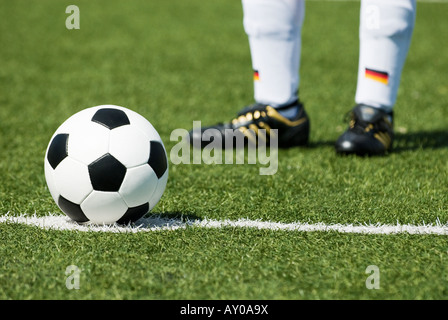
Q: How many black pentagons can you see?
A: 6